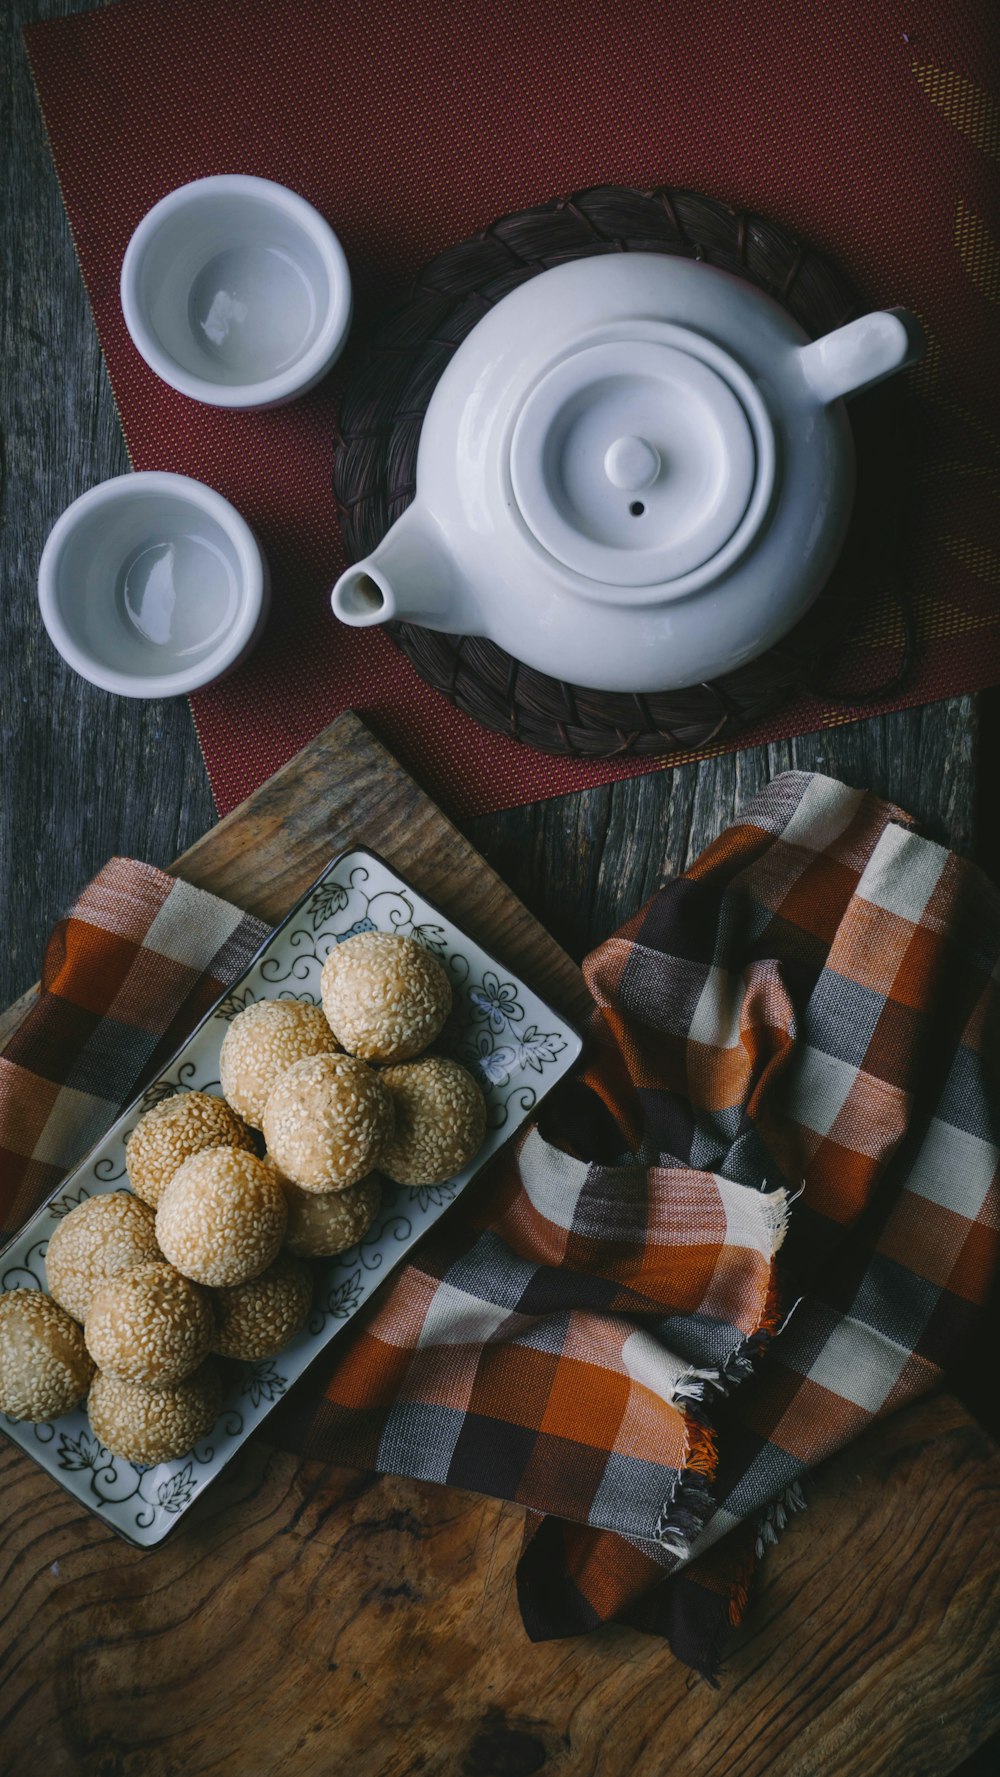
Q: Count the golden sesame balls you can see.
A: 12